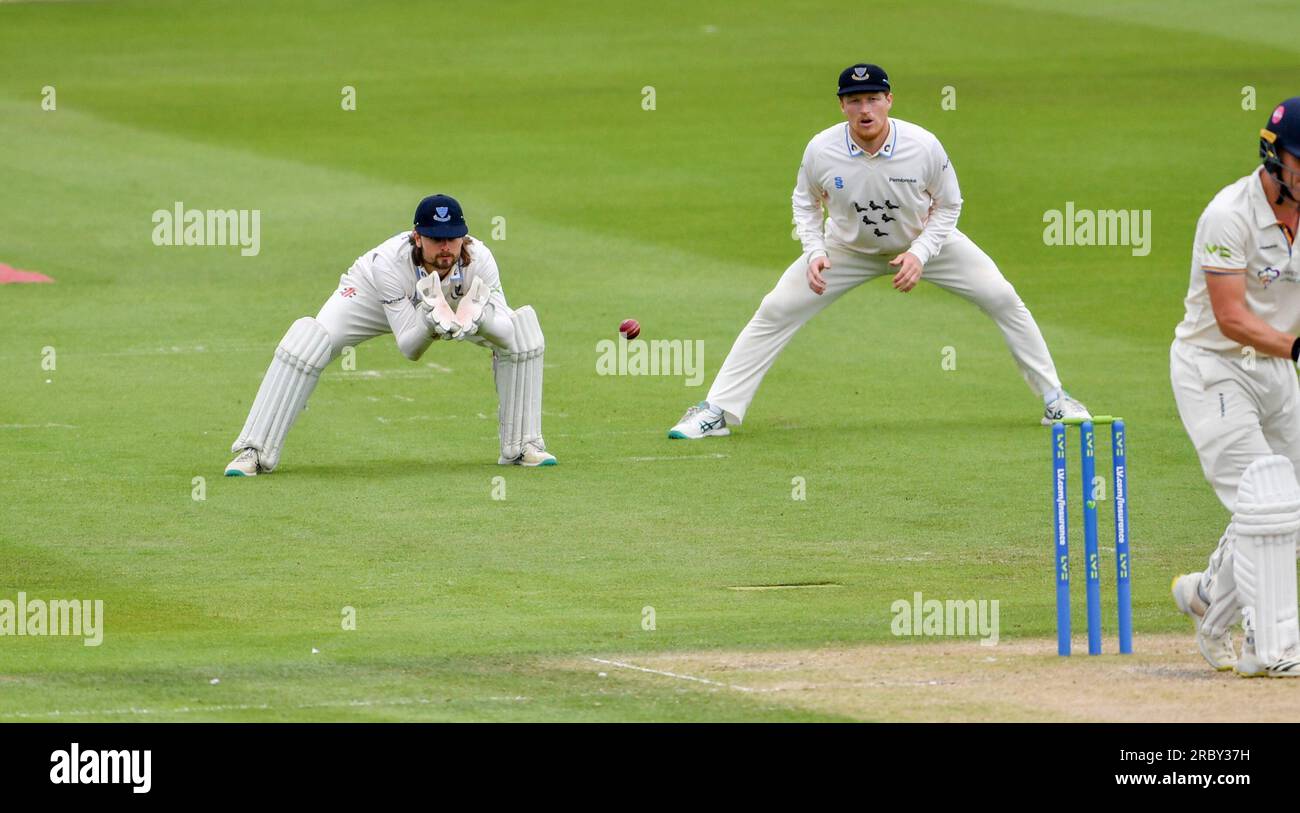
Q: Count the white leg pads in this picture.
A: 4